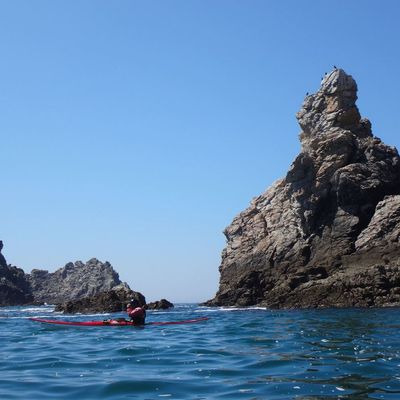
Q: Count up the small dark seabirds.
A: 4